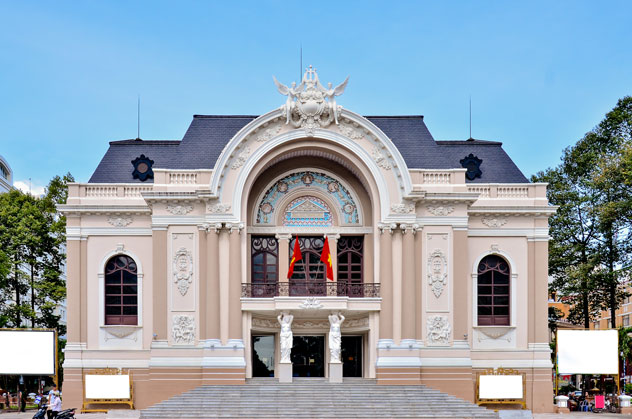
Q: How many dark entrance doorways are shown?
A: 3